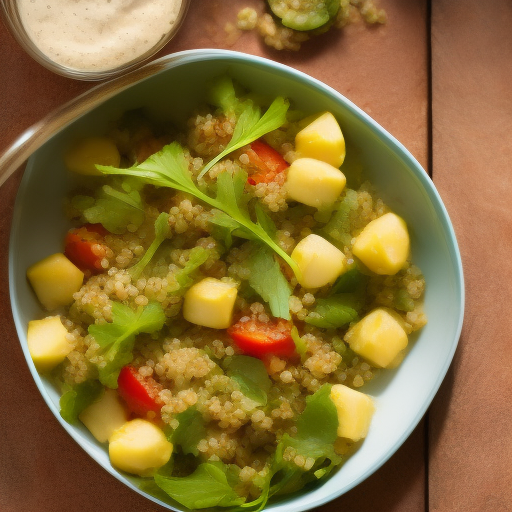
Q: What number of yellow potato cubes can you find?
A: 12